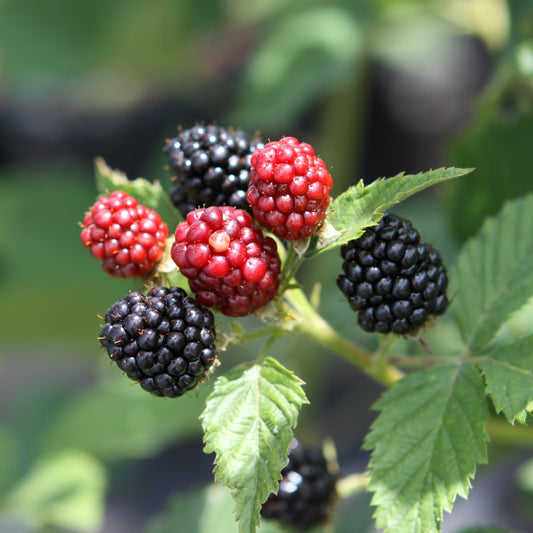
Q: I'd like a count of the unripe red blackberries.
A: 3